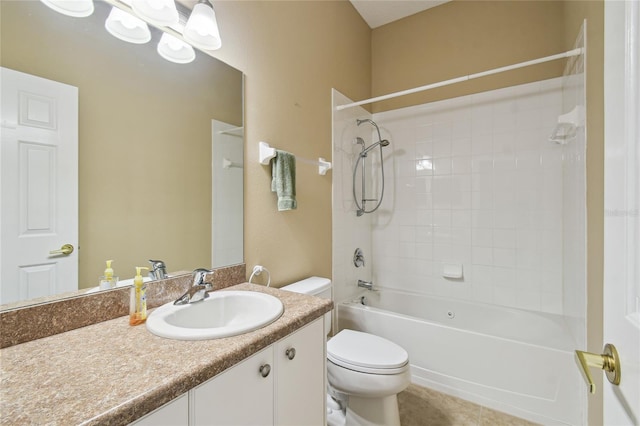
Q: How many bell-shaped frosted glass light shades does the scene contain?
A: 5